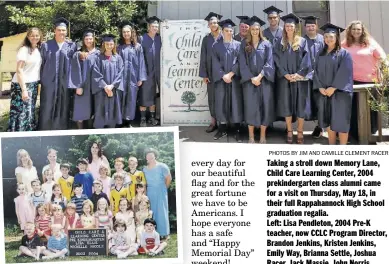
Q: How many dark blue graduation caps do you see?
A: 13